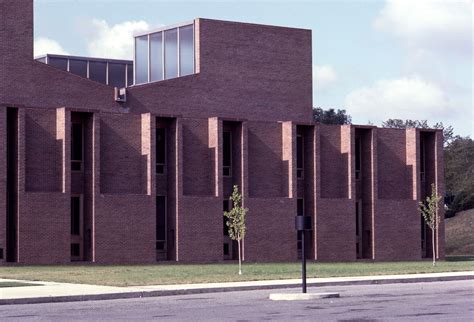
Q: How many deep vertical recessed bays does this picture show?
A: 7